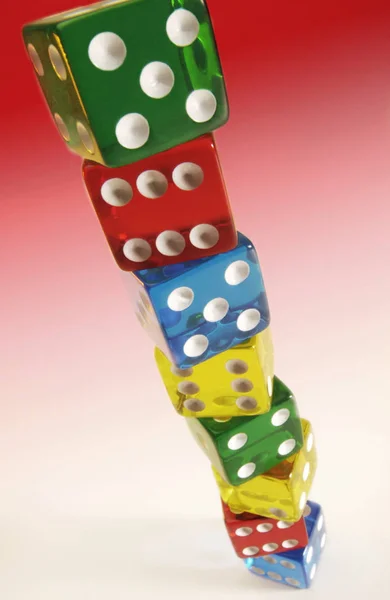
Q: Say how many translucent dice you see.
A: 8